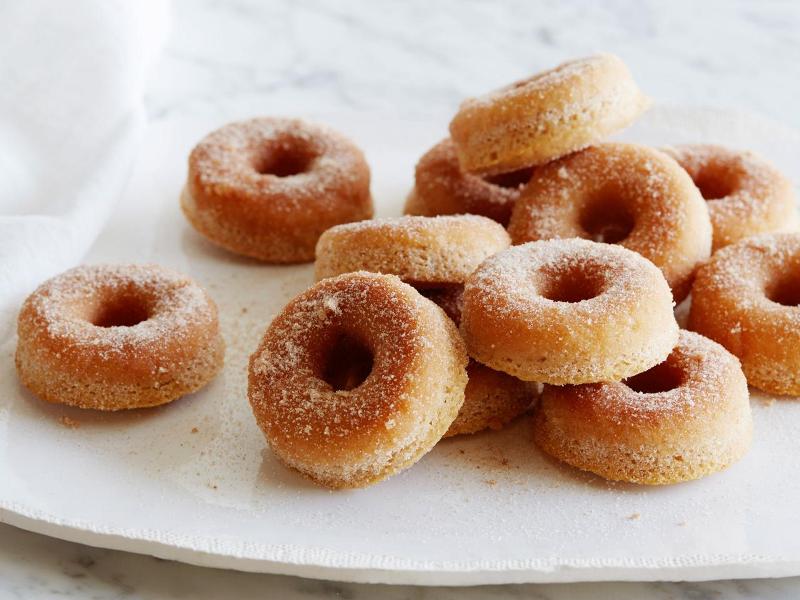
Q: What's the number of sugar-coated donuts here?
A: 12